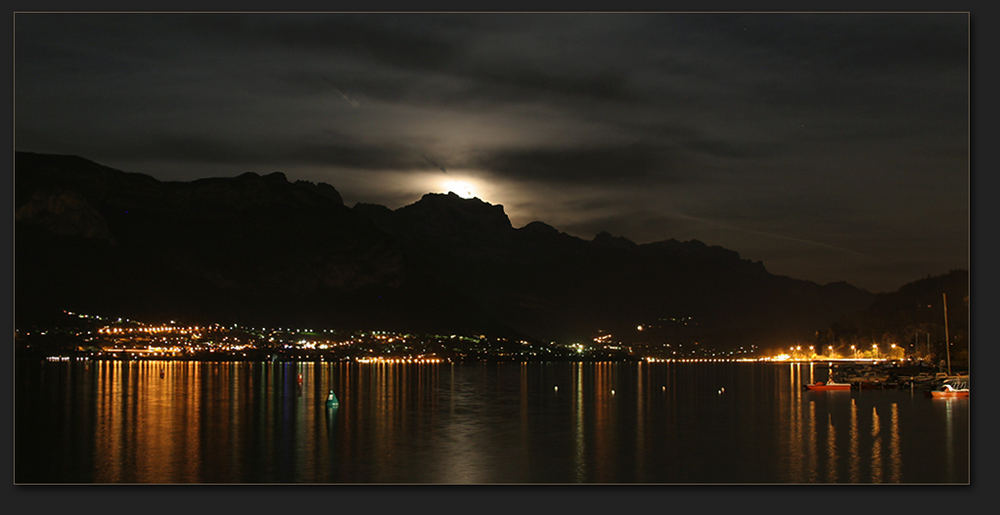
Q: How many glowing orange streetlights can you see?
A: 7